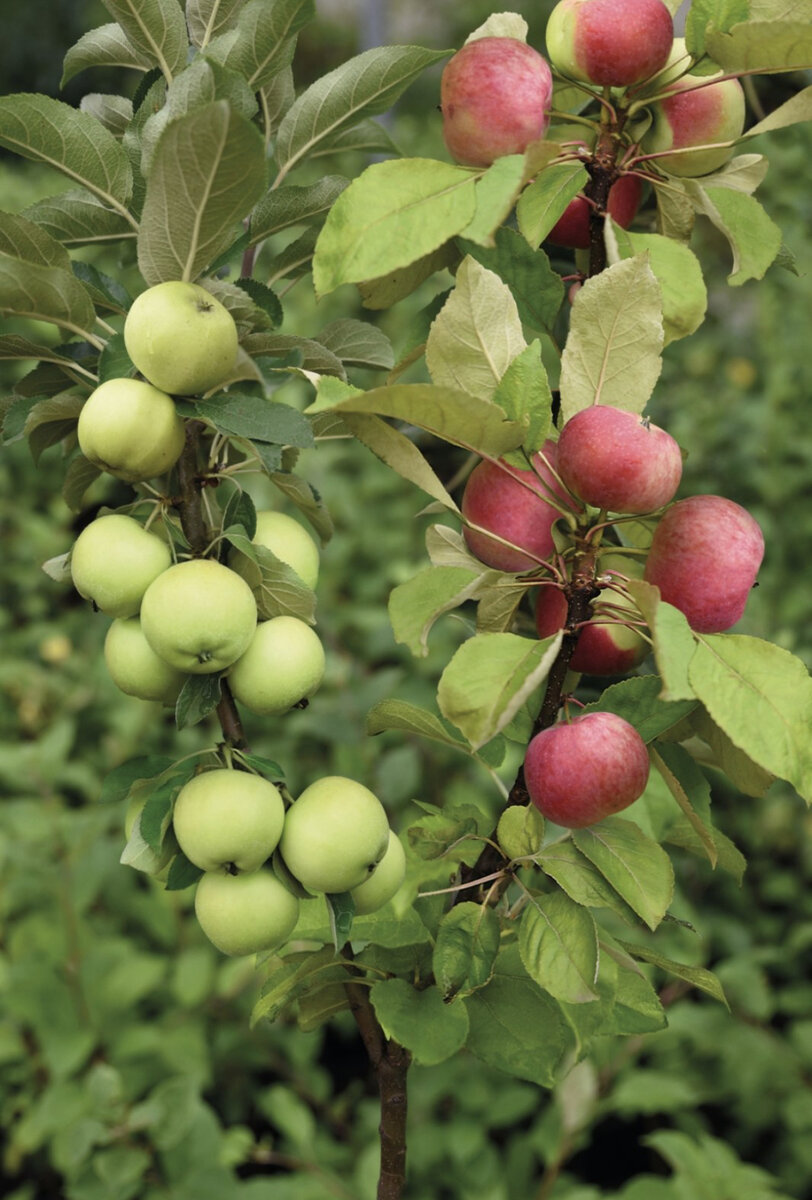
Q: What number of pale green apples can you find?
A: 11